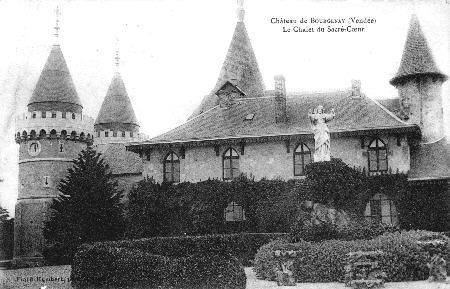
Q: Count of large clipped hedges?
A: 2